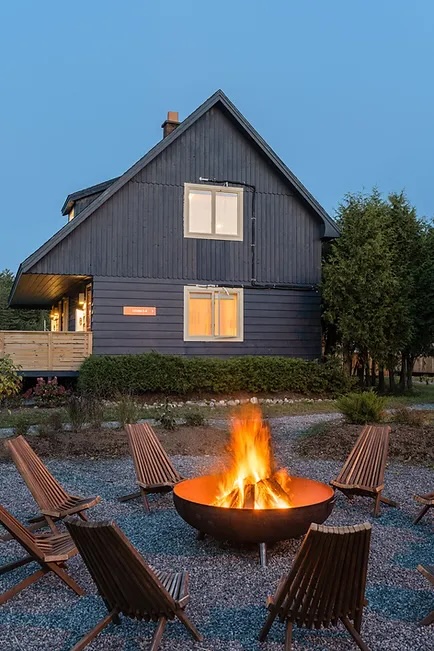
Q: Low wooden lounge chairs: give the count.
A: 8